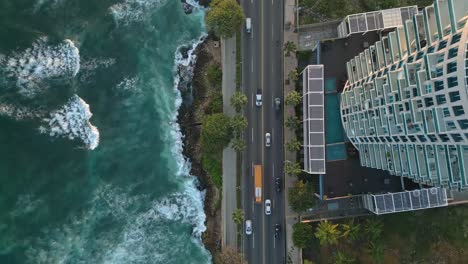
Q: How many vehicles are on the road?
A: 9